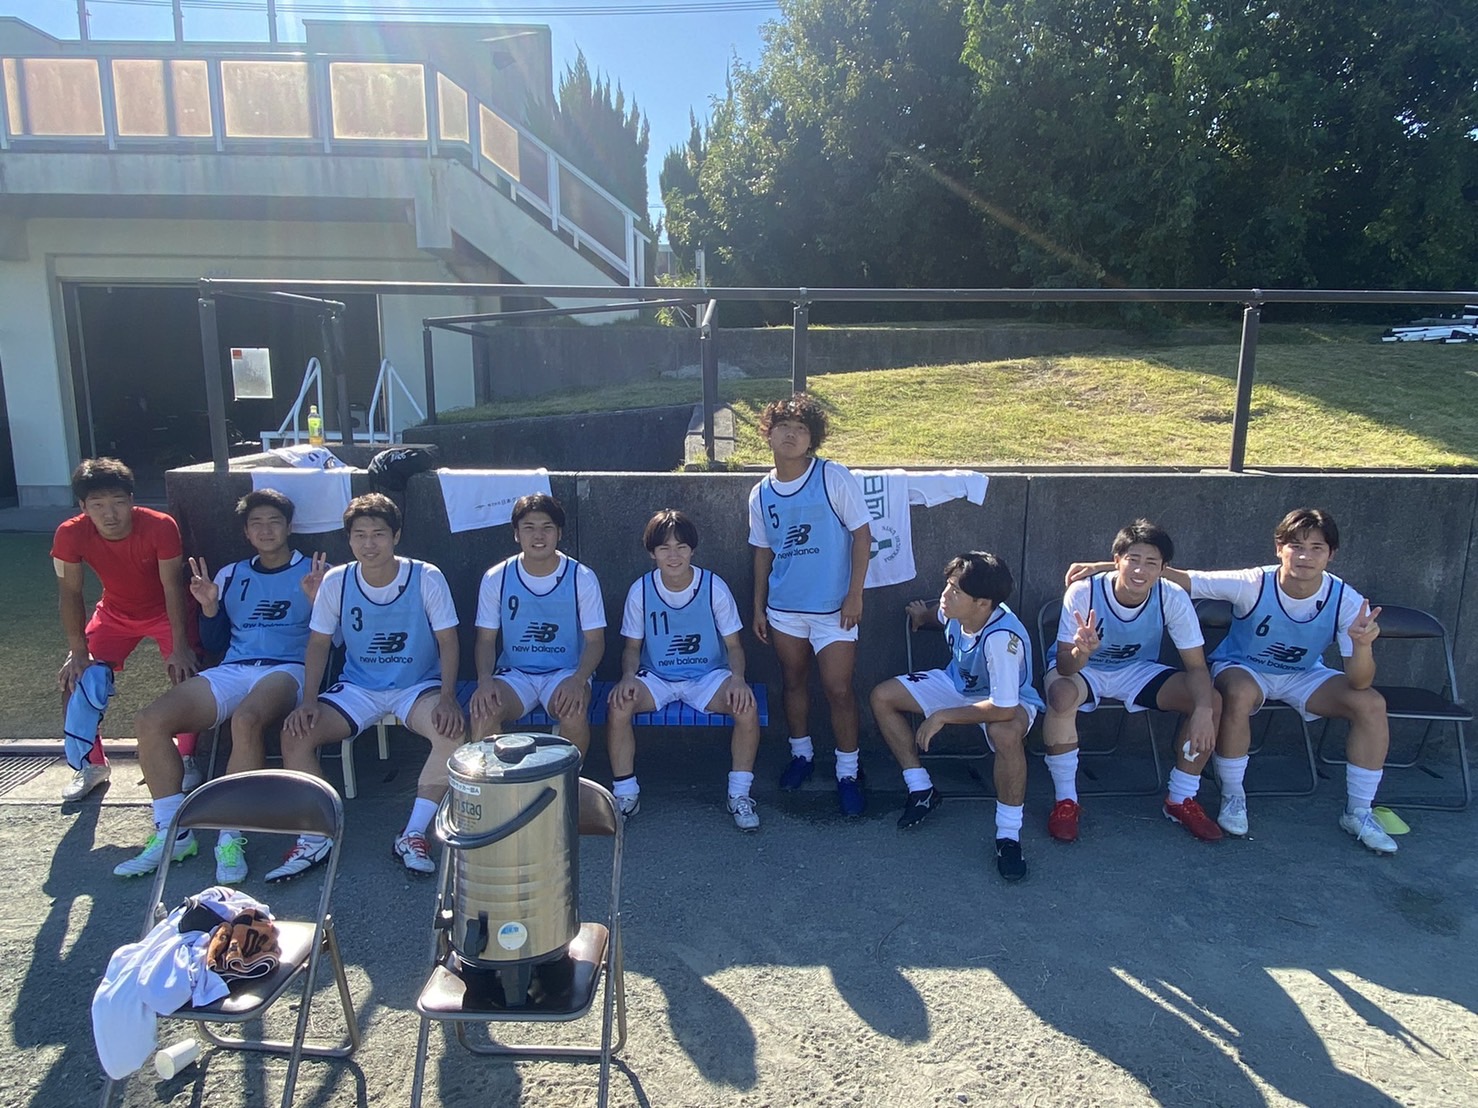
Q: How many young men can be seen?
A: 9